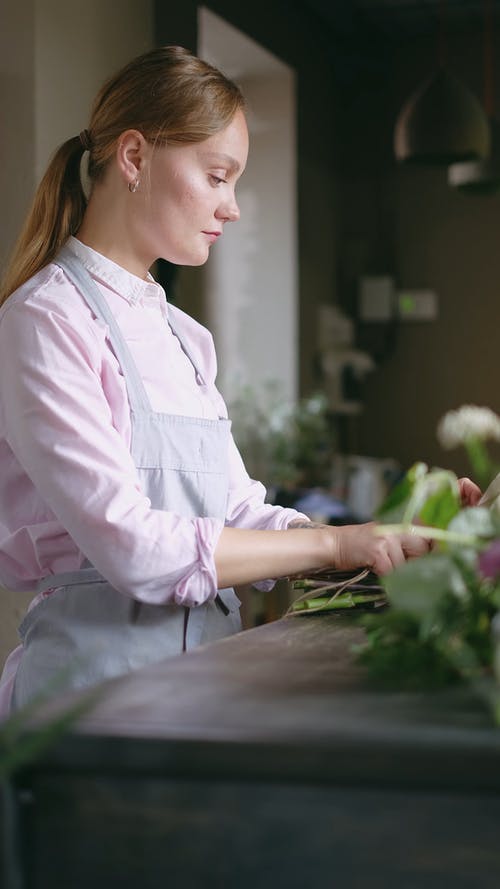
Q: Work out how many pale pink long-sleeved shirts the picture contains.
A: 1